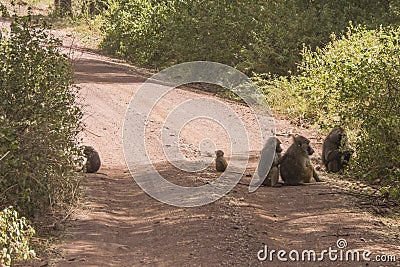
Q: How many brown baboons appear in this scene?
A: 5